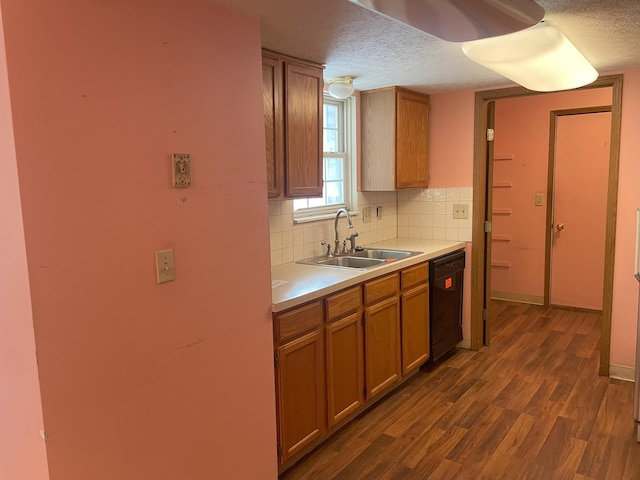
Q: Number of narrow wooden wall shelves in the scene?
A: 5